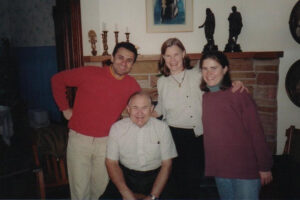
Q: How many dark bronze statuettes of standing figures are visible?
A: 2